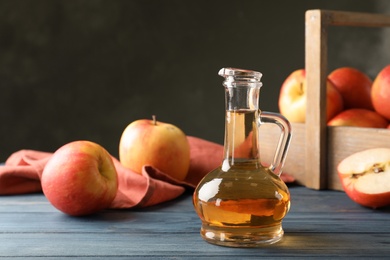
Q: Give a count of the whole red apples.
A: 6